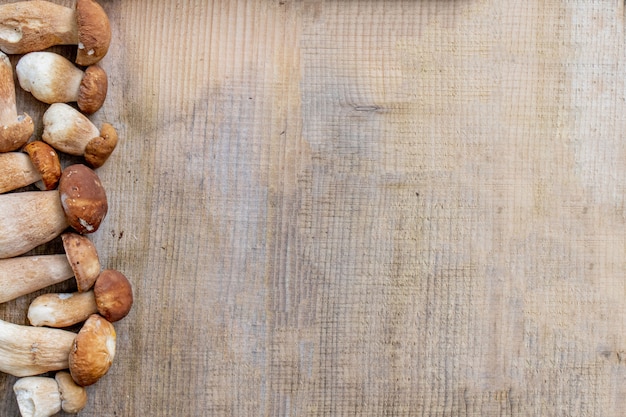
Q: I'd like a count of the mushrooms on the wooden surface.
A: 10